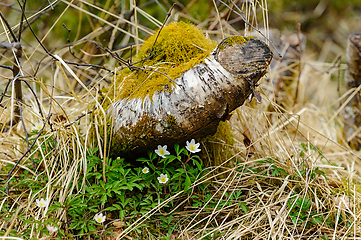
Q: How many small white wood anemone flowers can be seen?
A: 8